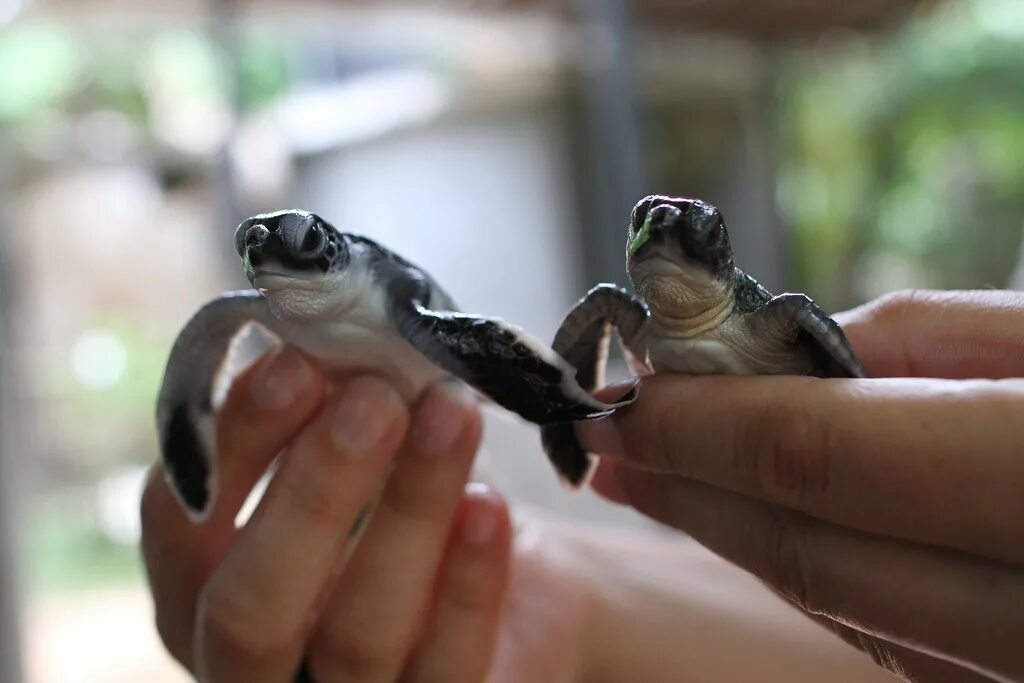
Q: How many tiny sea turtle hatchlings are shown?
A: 2